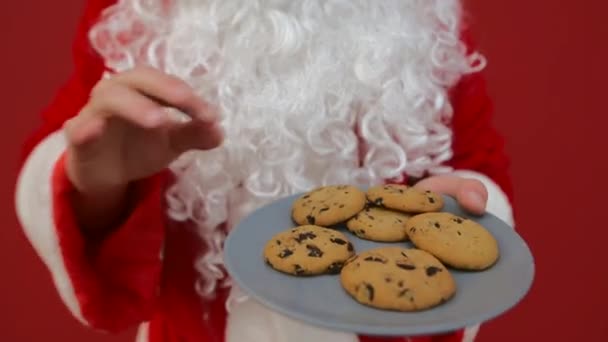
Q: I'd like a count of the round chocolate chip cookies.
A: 6